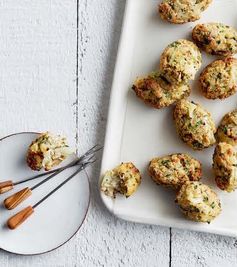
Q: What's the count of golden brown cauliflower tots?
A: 12